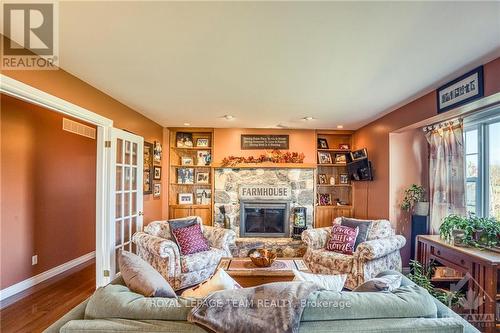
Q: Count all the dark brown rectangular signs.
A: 1